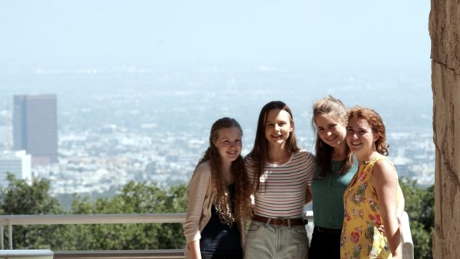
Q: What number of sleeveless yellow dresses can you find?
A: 1